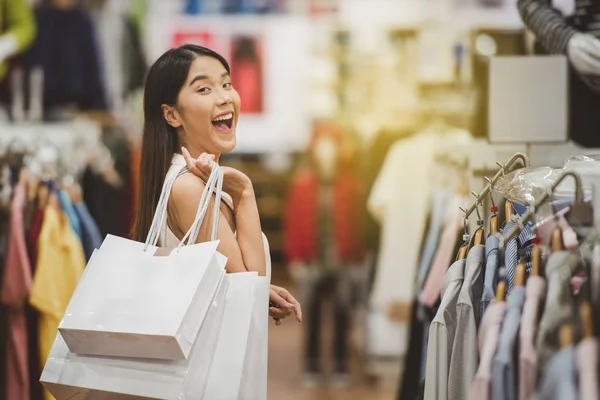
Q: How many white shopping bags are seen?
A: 3